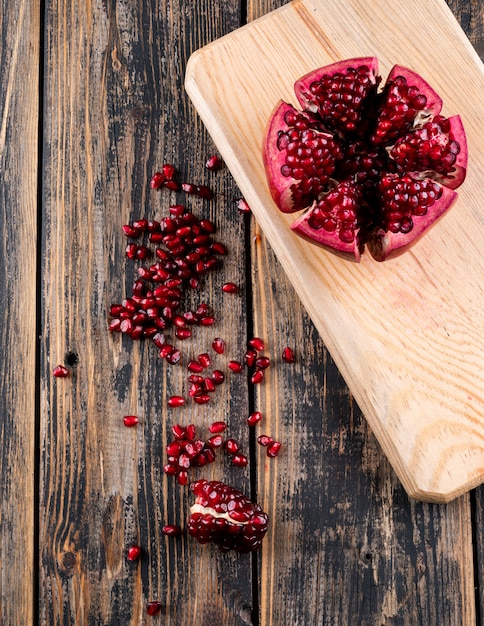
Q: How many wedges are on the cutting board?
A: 6